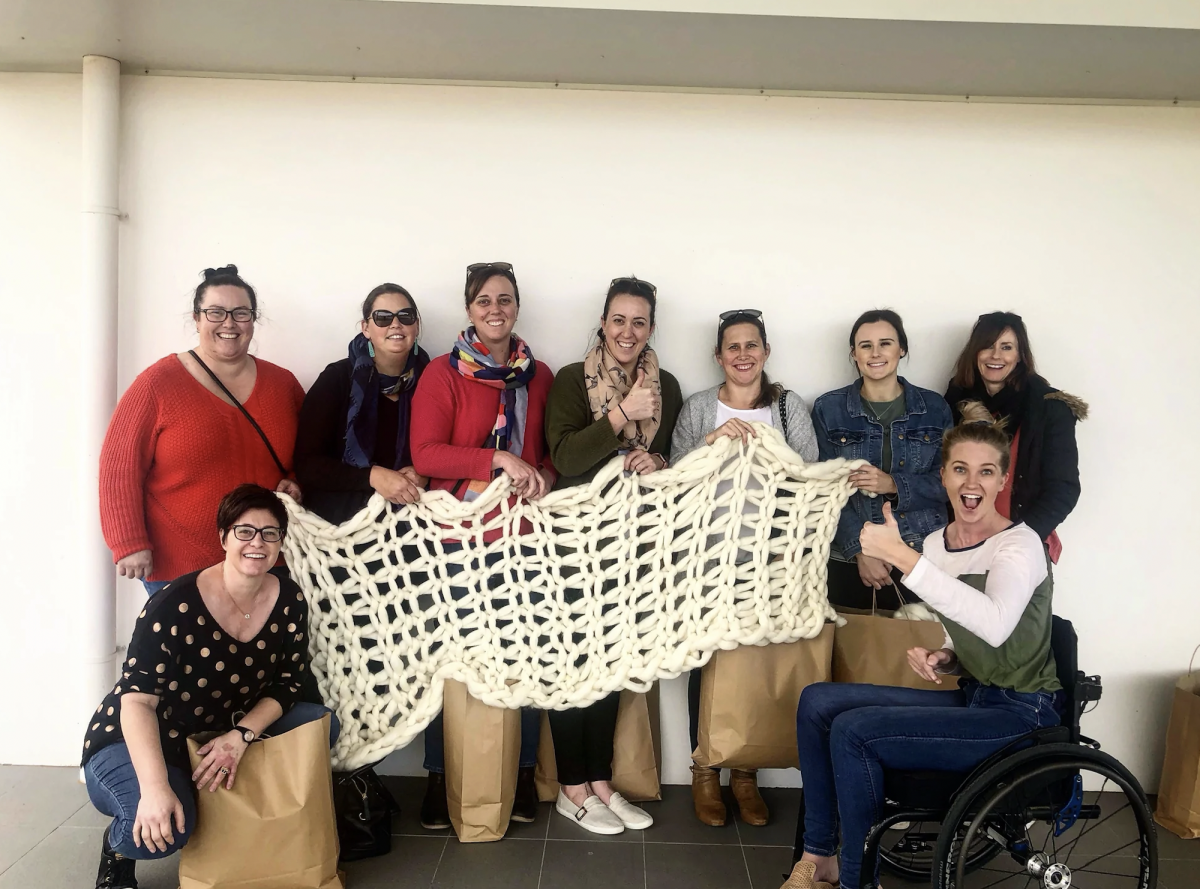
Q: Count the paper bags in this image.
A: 6